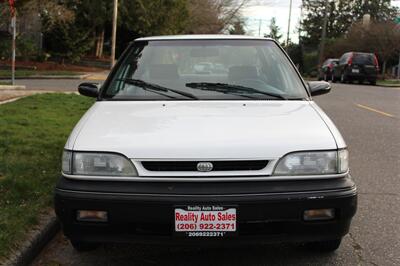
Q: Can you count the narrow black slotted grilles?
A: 1